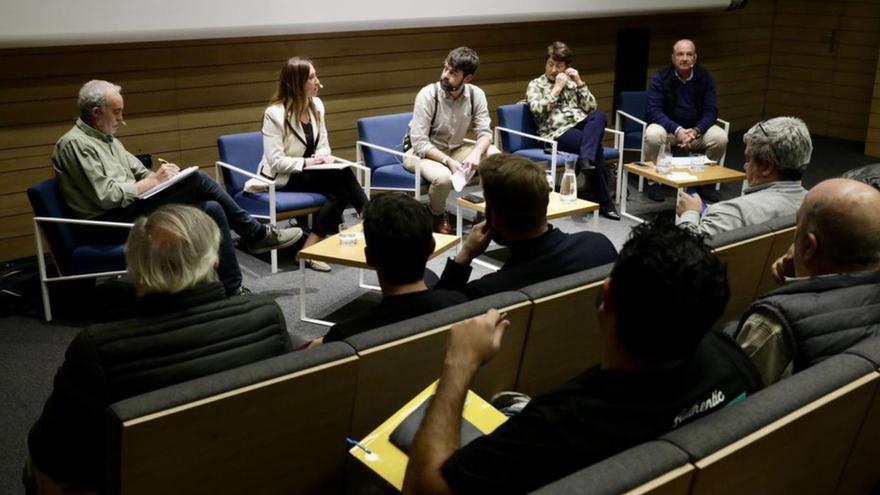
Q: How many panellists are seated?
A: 5